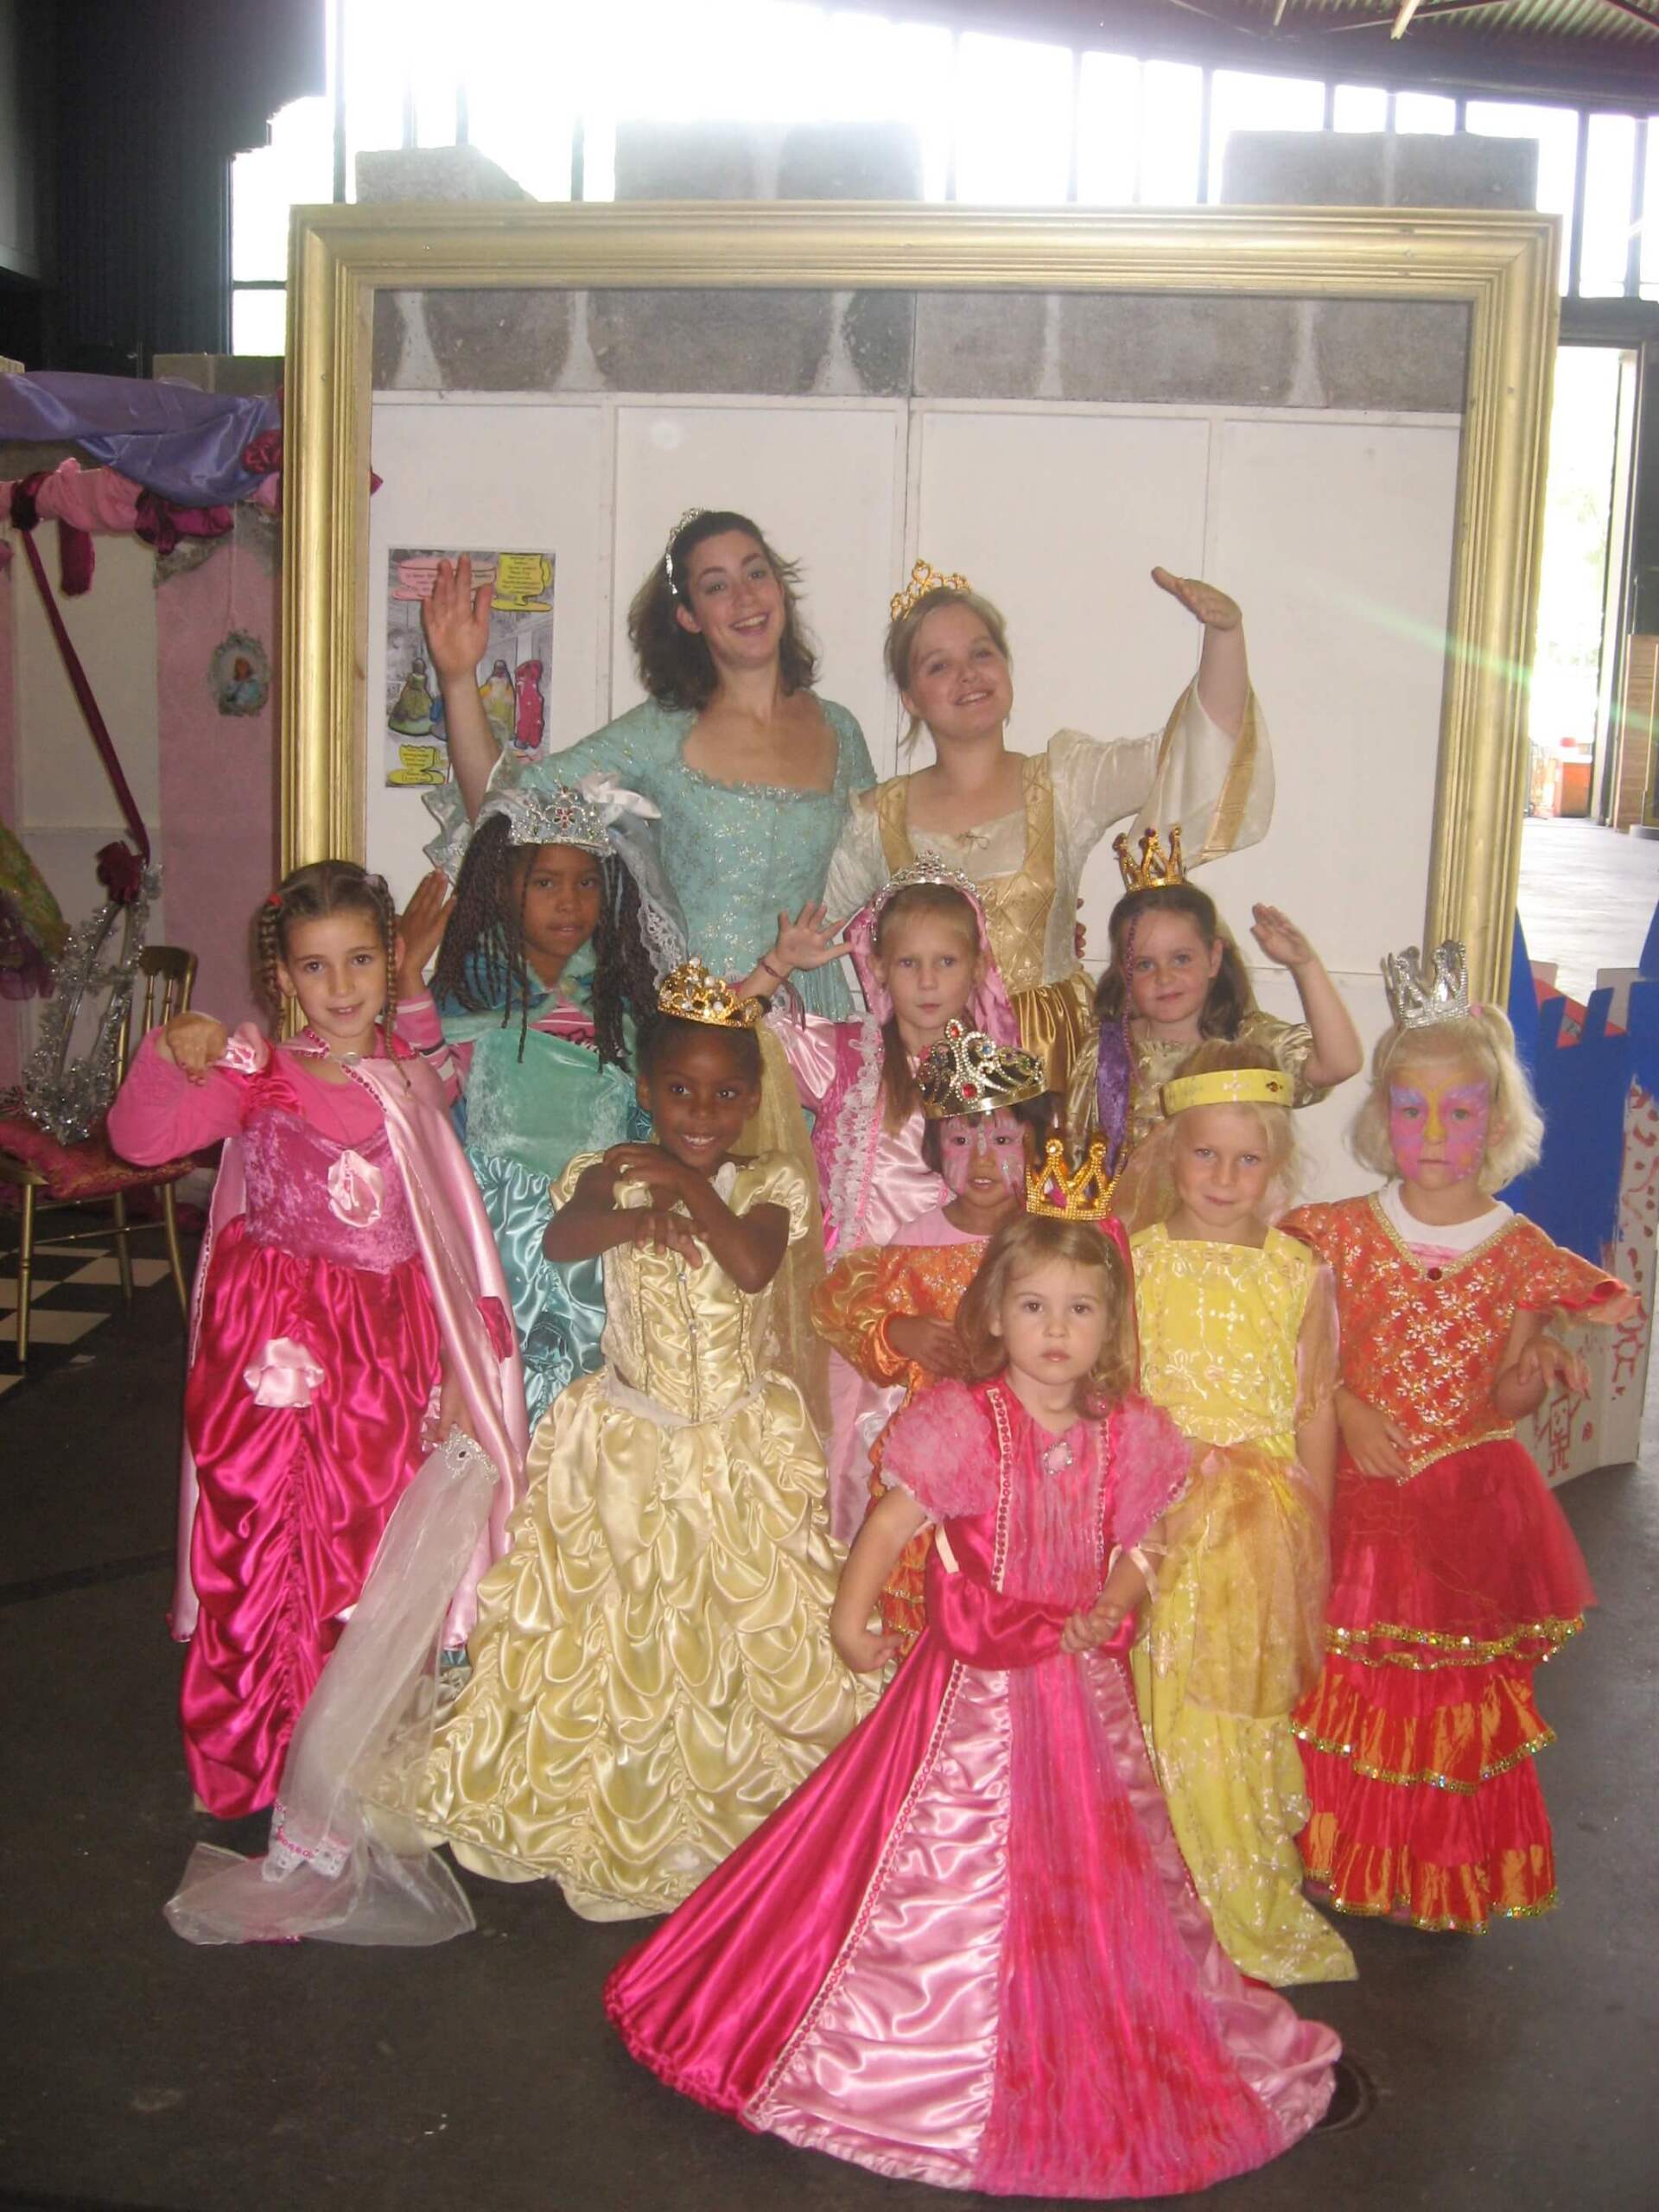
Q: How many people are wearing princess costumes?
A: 11